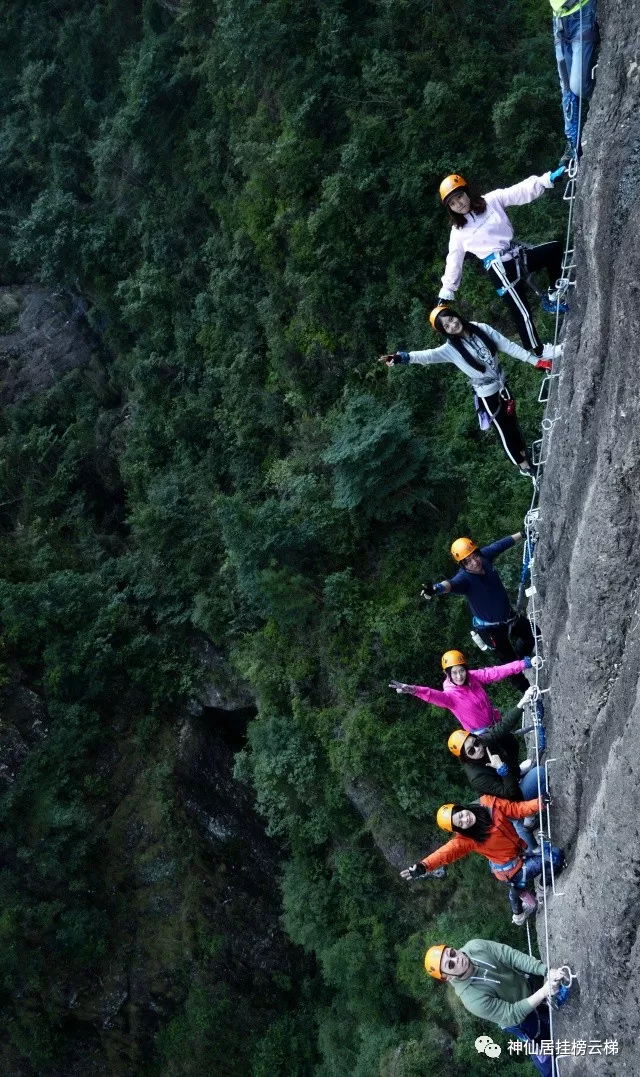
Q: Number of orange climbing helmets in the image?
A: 7